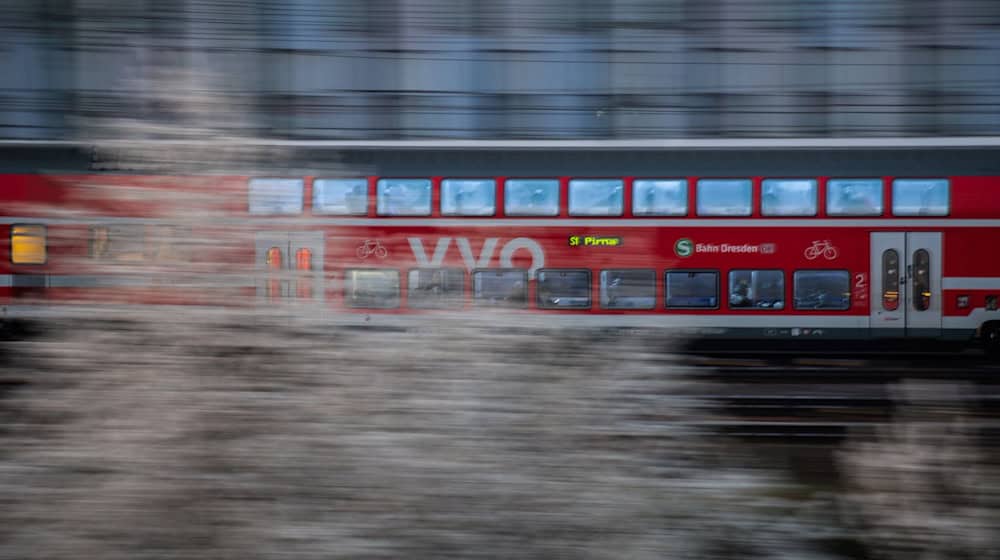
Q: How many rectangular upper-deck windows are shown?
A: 11